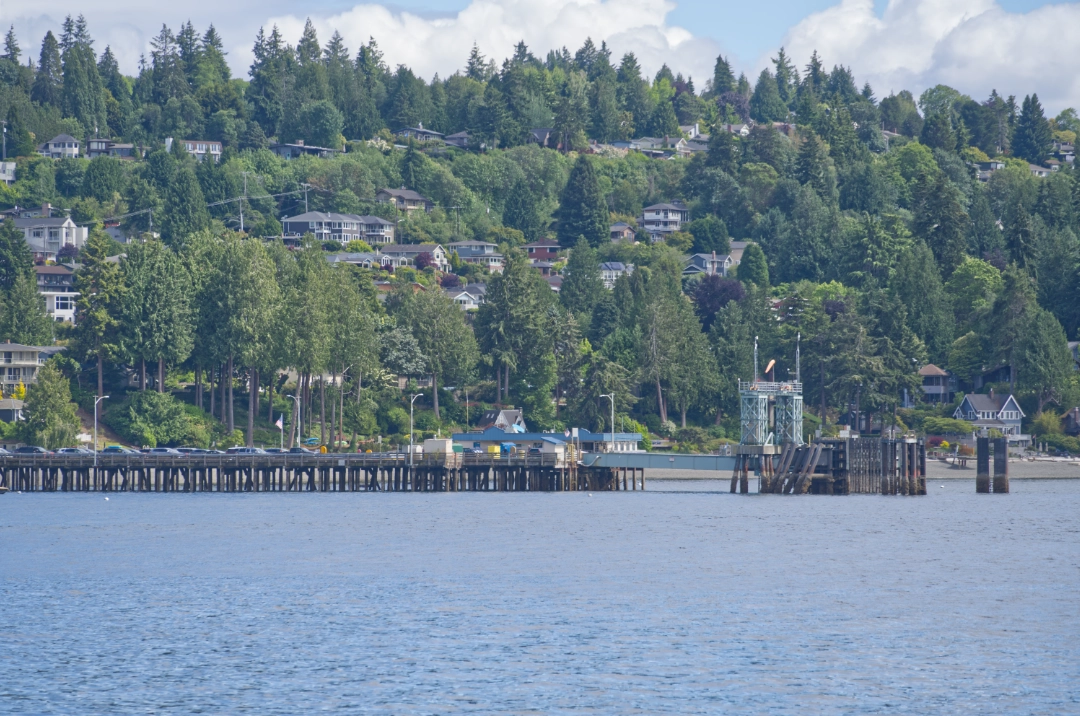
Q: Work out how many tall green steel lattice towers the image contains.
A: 2